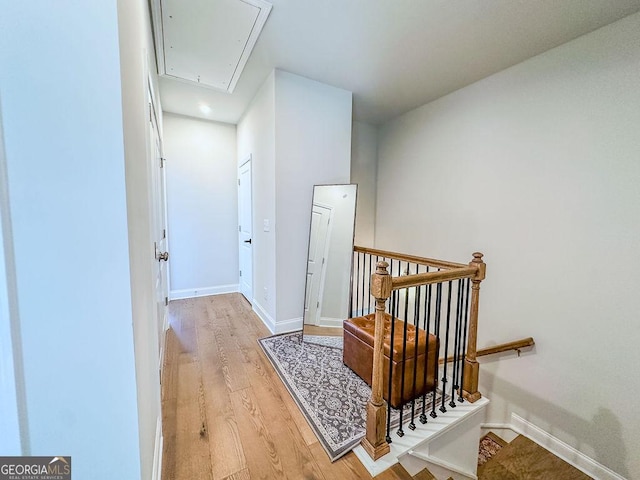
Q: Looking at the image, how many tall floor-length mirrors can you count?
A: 1